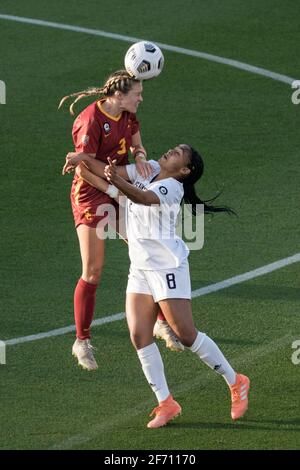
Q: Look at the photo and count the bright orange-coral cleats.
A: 2